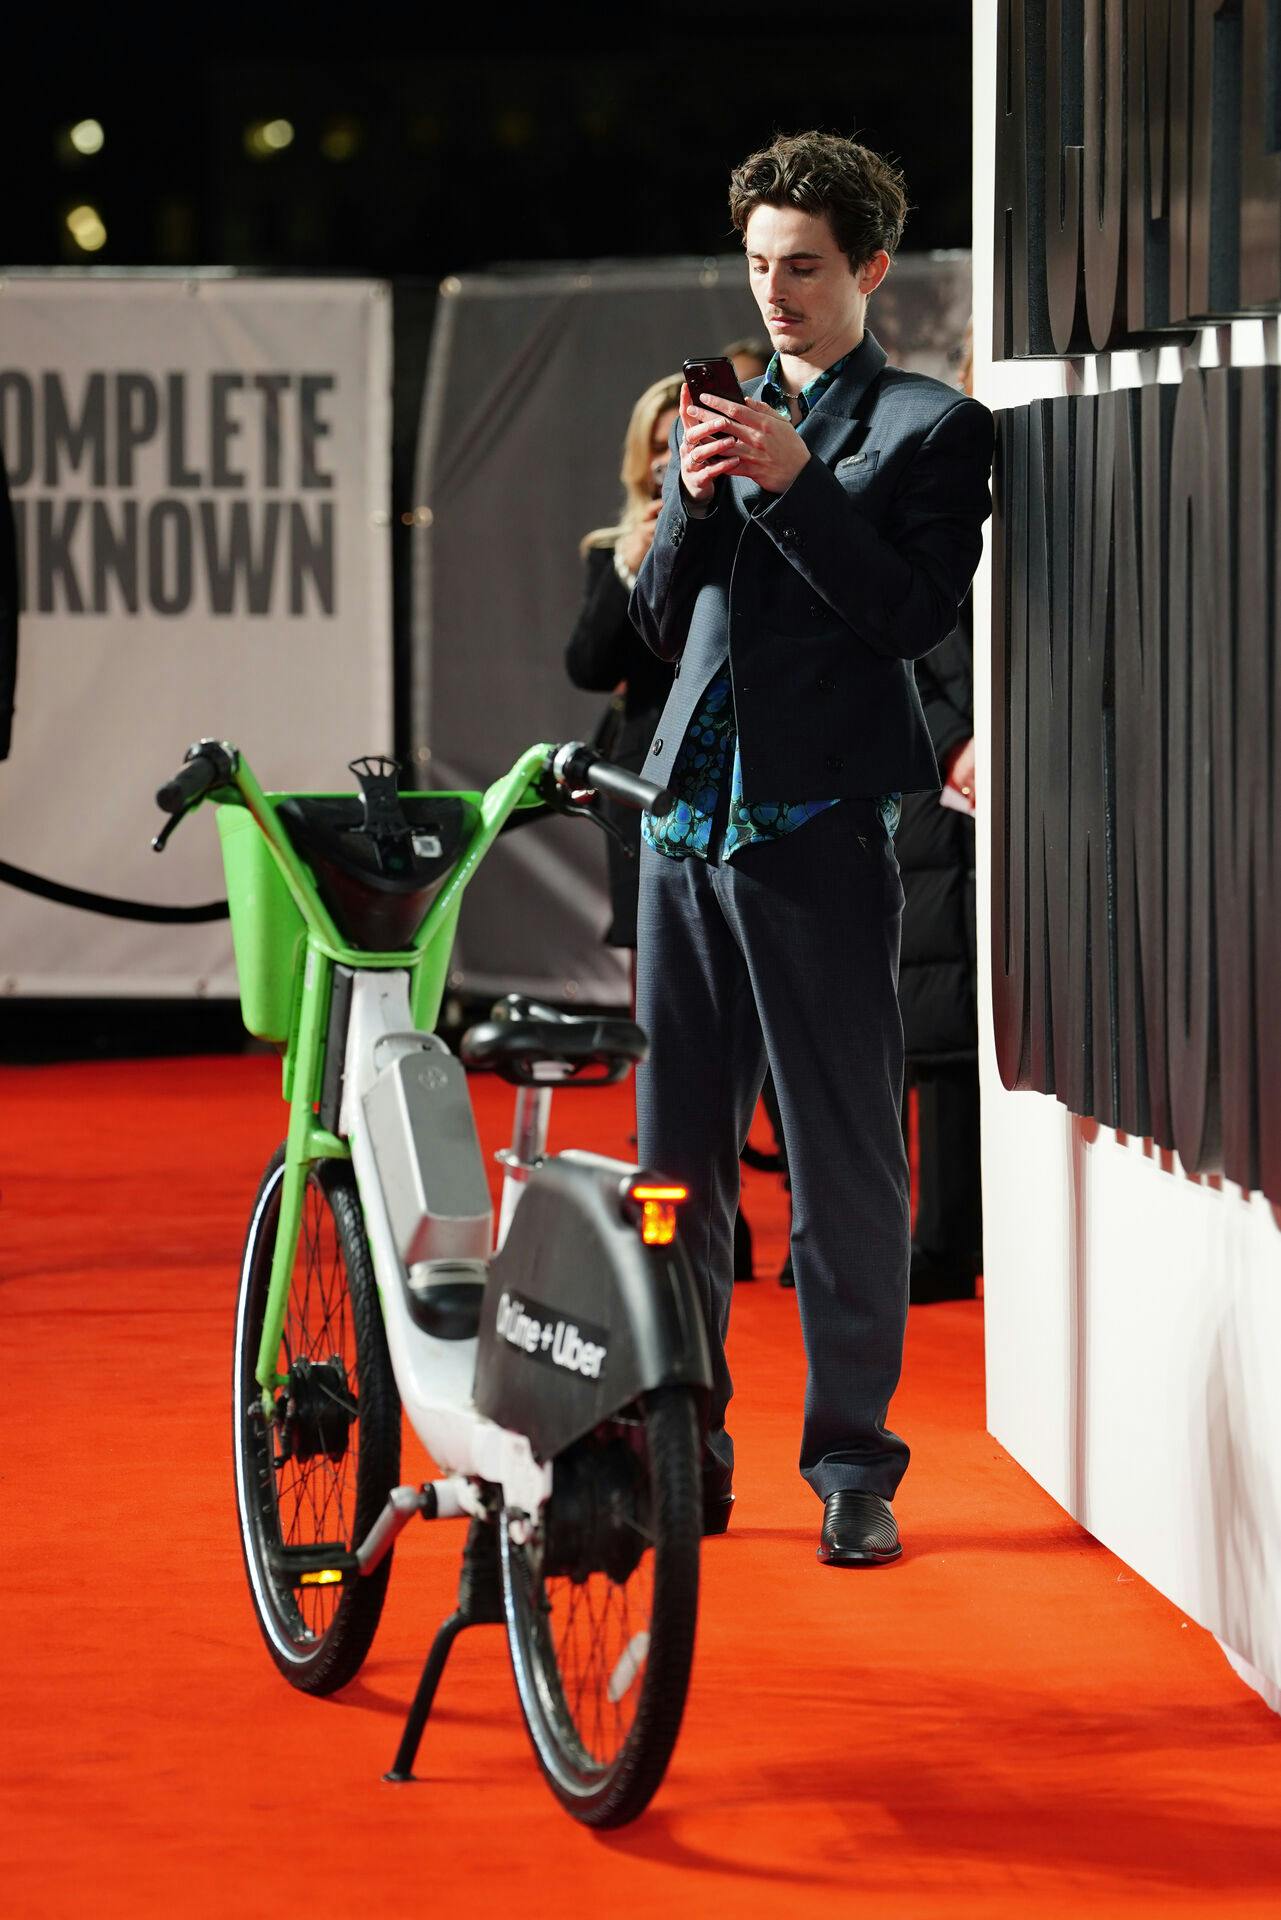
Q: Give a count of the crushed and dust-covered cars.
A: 0